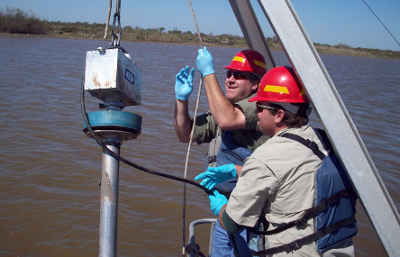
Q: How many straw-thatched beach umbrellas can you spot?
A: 0